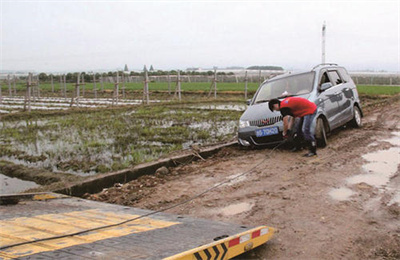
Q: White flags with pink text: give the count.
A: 0